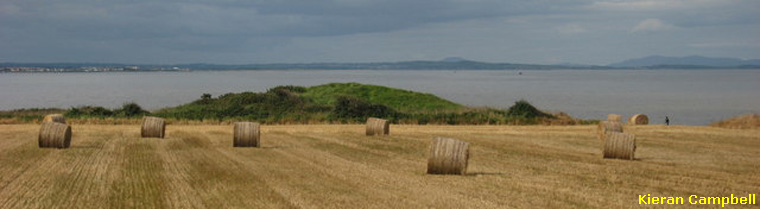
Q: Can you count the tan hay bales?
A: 10